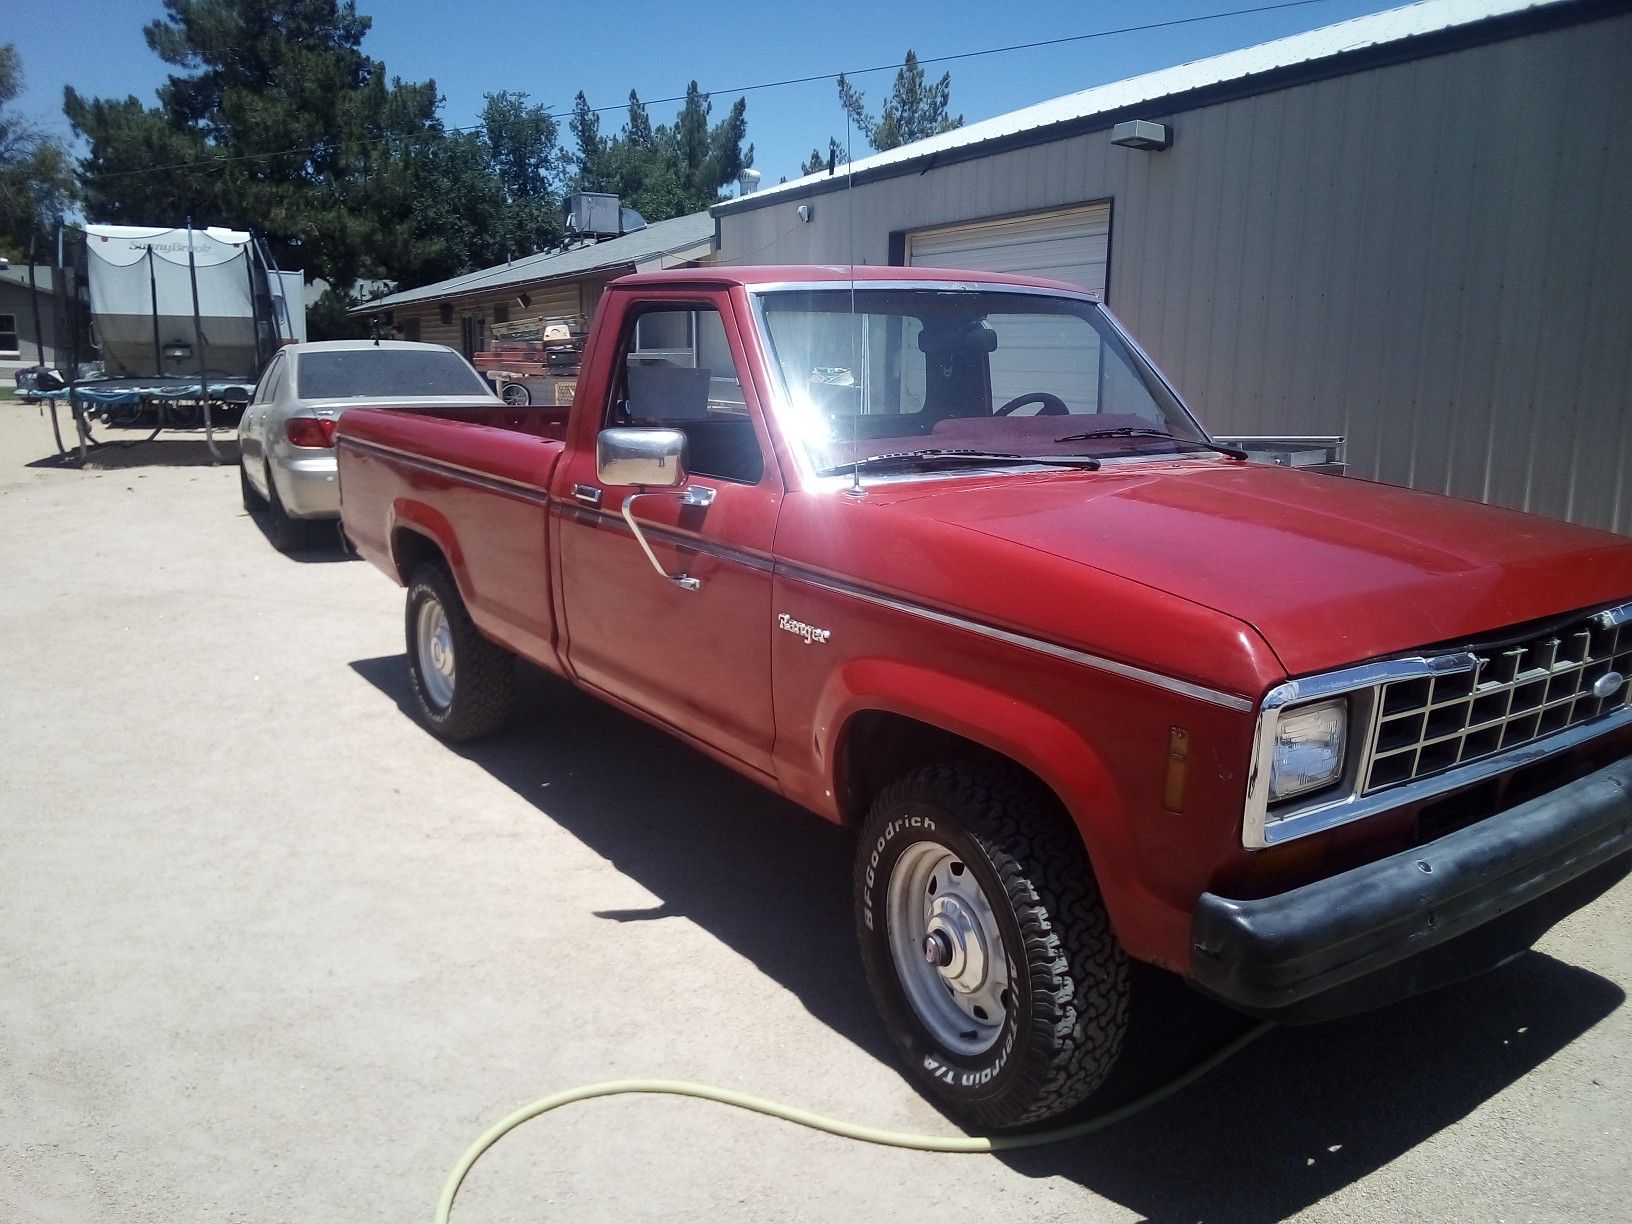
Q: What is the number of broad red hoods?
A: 1